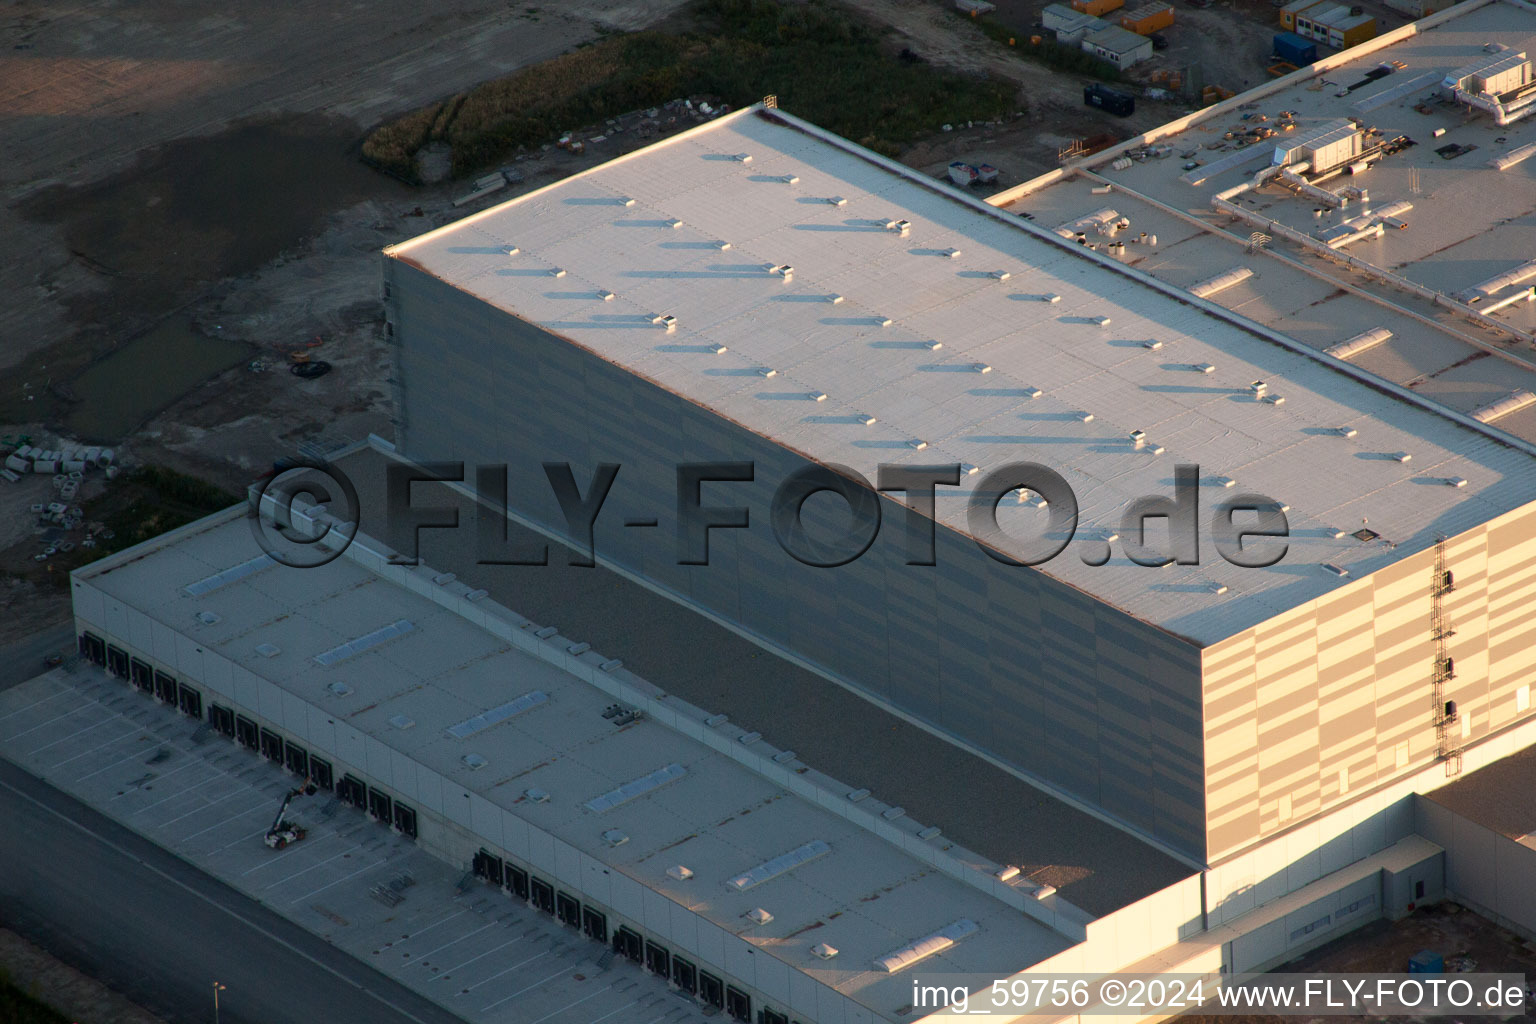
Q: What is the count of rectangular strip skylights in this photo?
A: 15